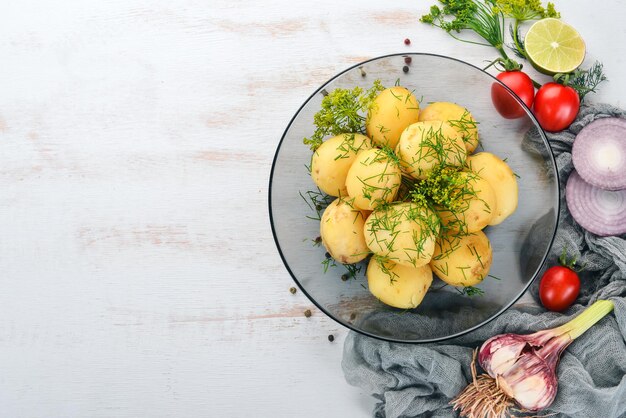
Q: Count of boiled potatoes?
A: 11